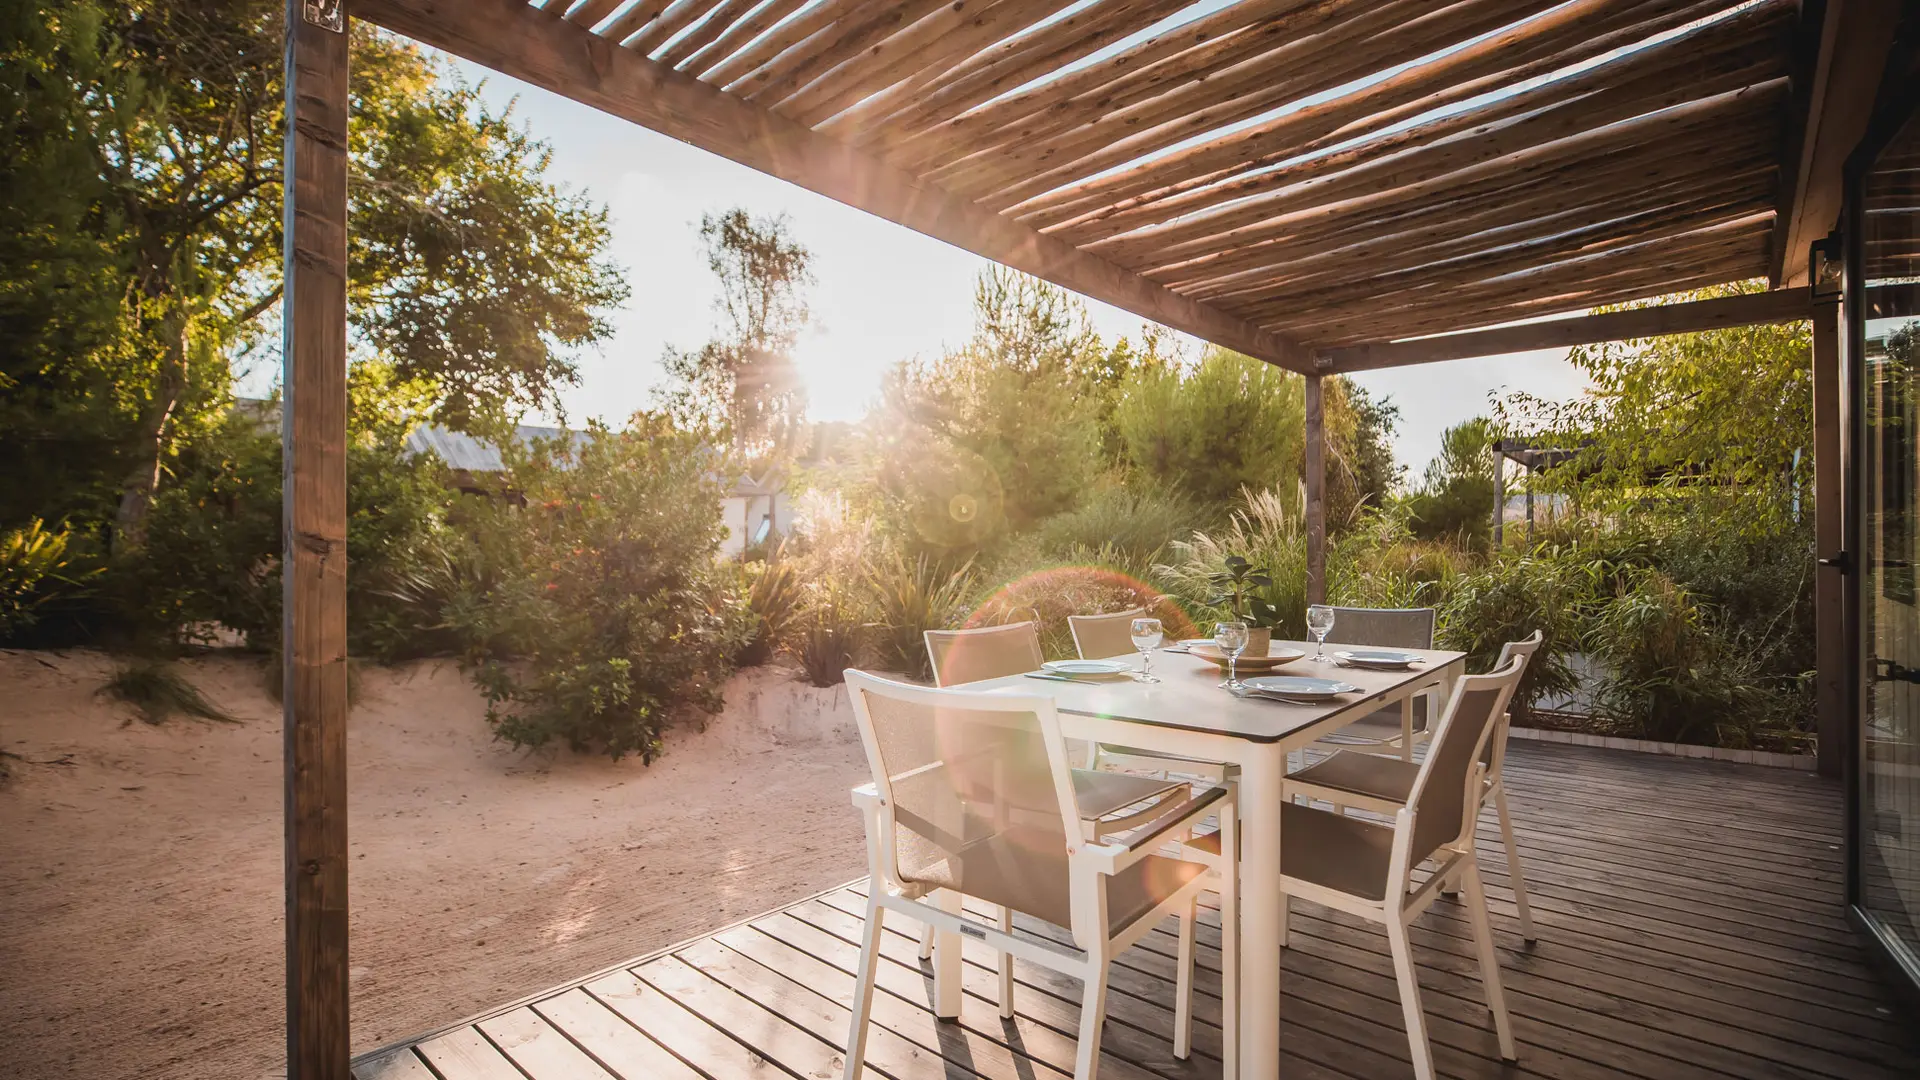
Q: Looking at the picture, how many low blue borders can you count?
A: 0